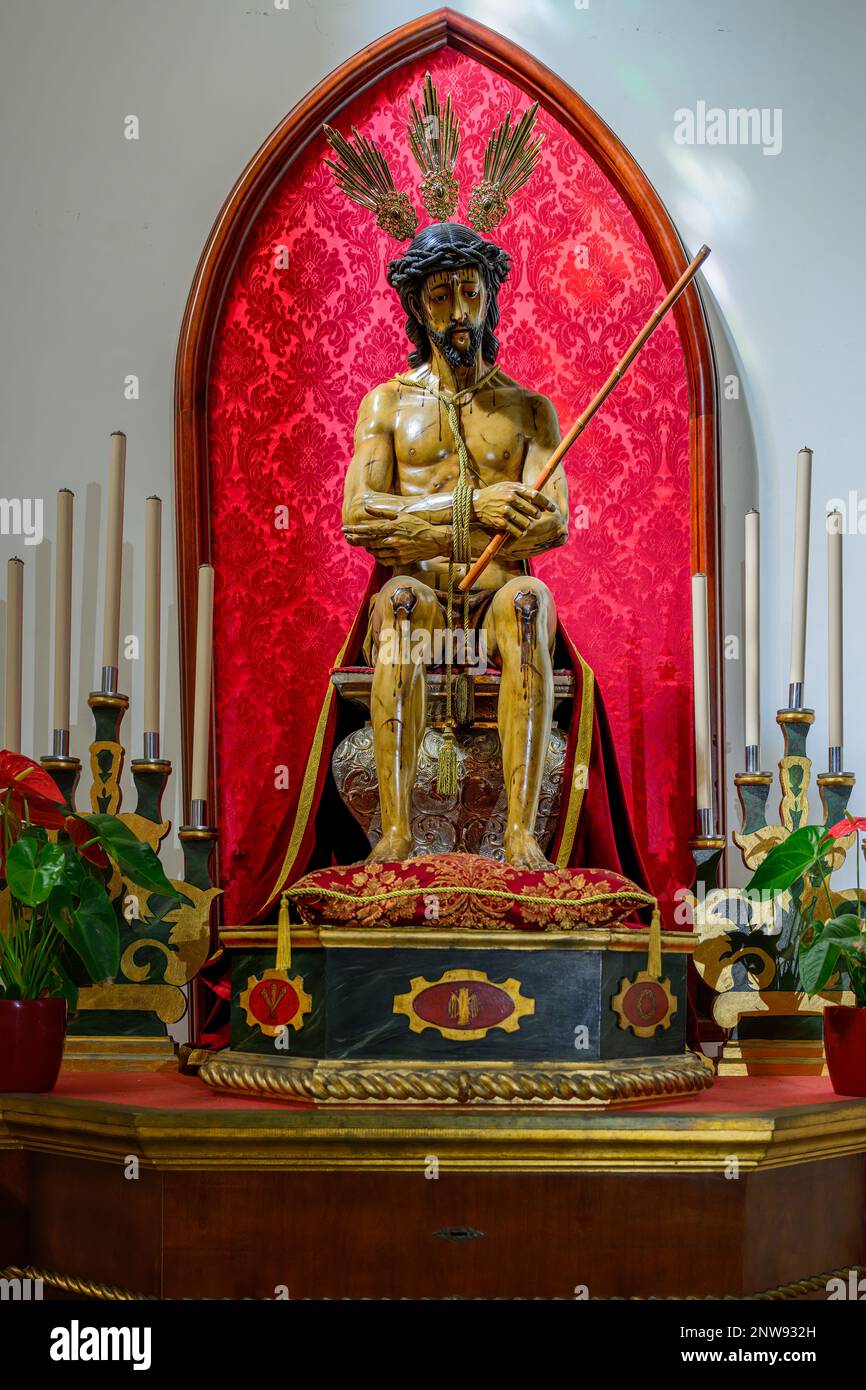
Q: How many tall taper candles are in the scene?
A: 9